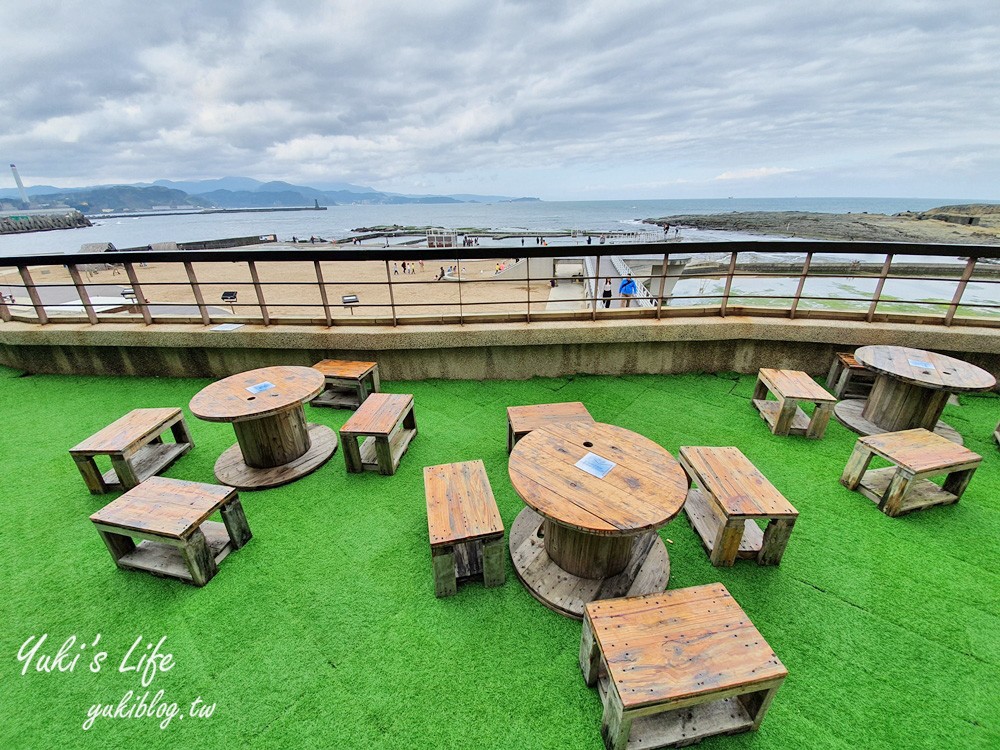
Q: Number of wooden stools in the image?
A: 11